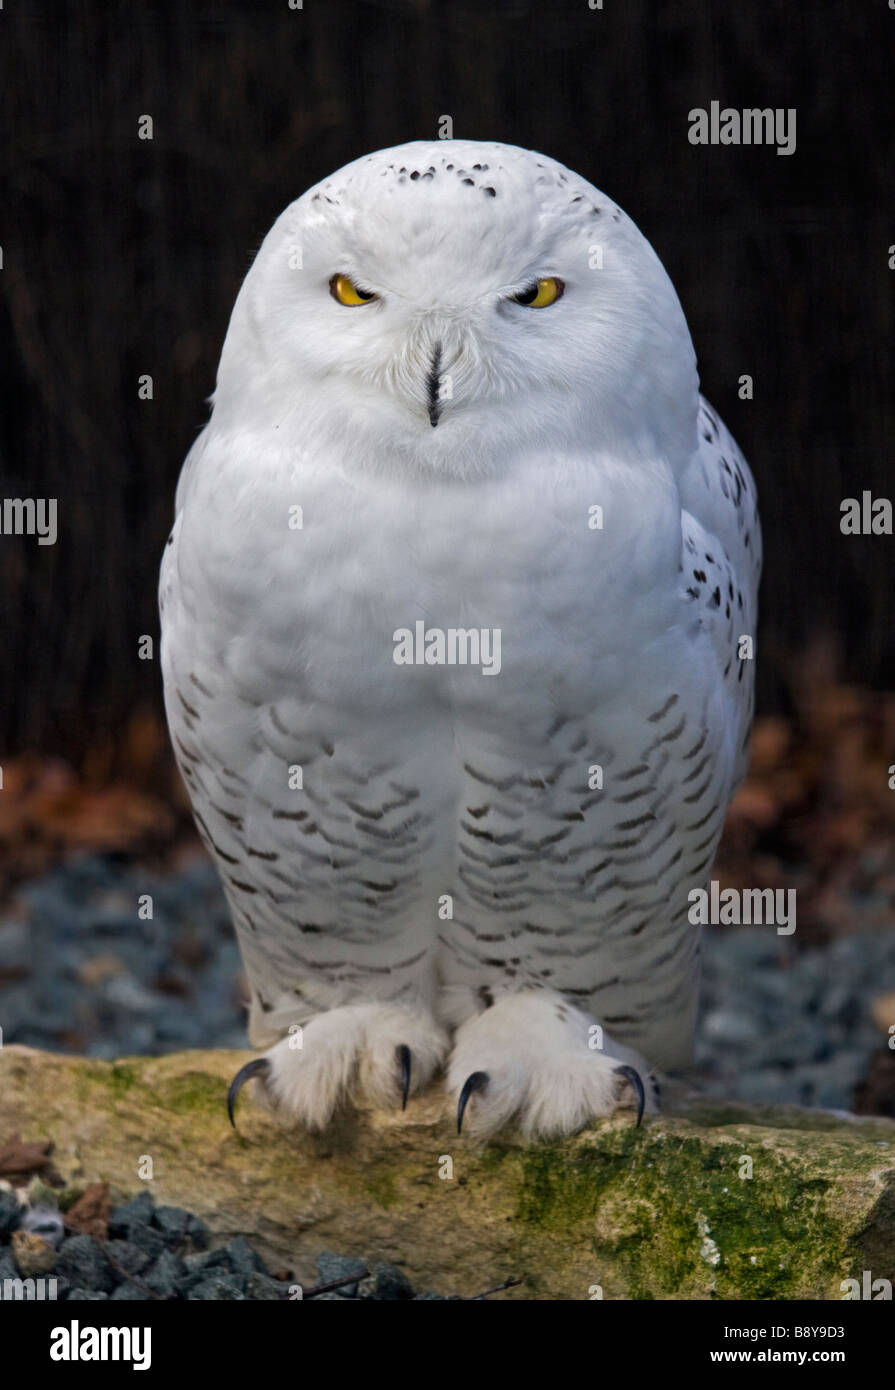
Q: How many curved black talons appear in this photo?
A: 4